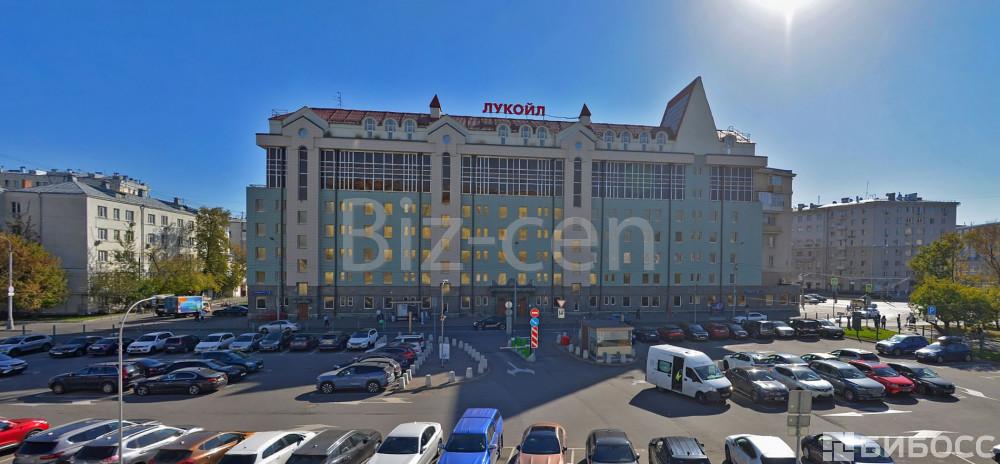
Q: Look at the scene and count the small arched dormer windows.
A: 11